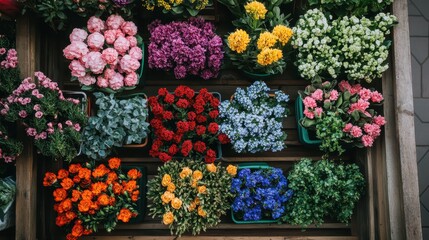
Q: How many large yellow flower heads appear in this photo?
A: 5